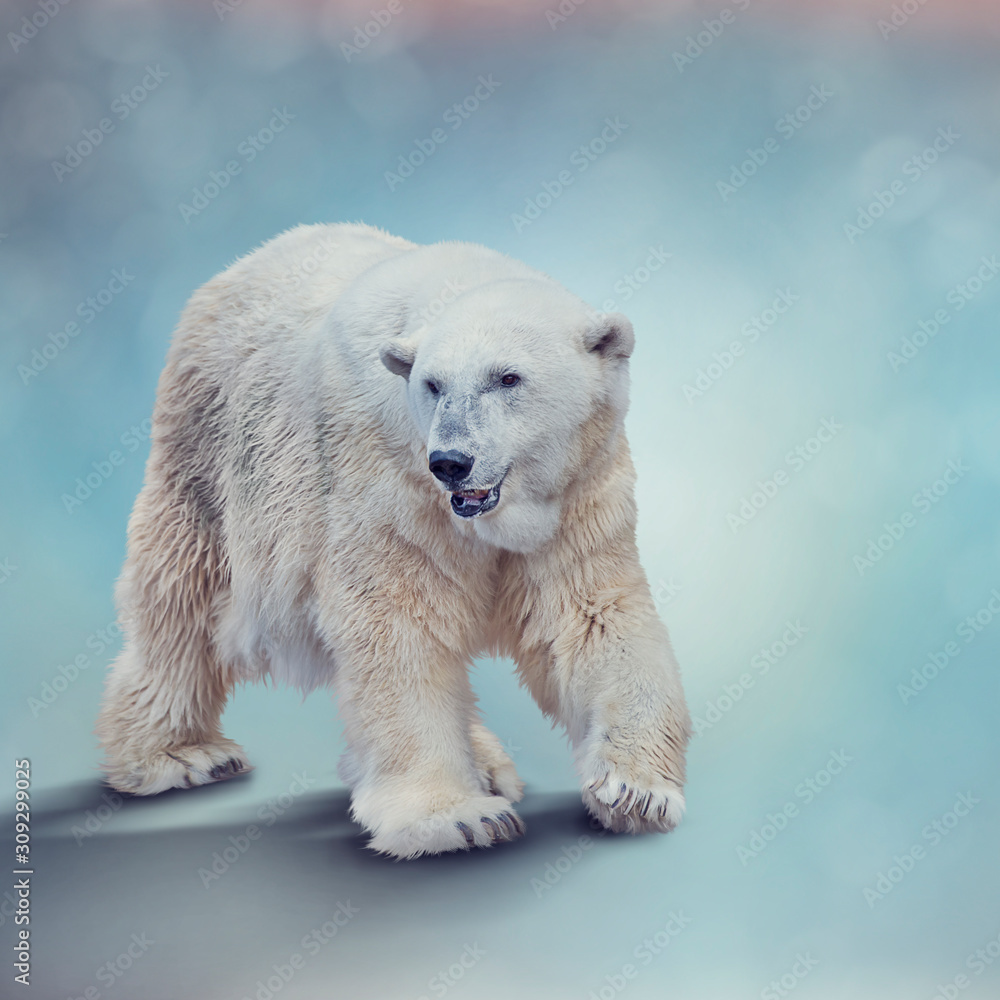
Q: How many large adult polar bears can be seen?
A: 1